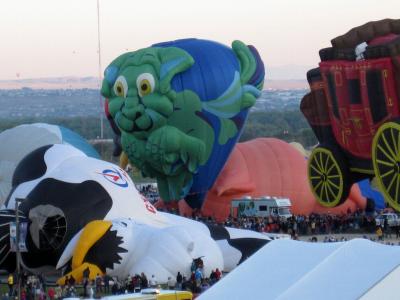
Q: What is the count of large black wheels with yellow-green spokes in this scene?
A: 2